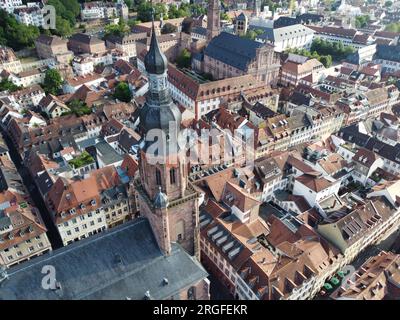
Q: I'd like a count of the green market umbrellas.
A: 3